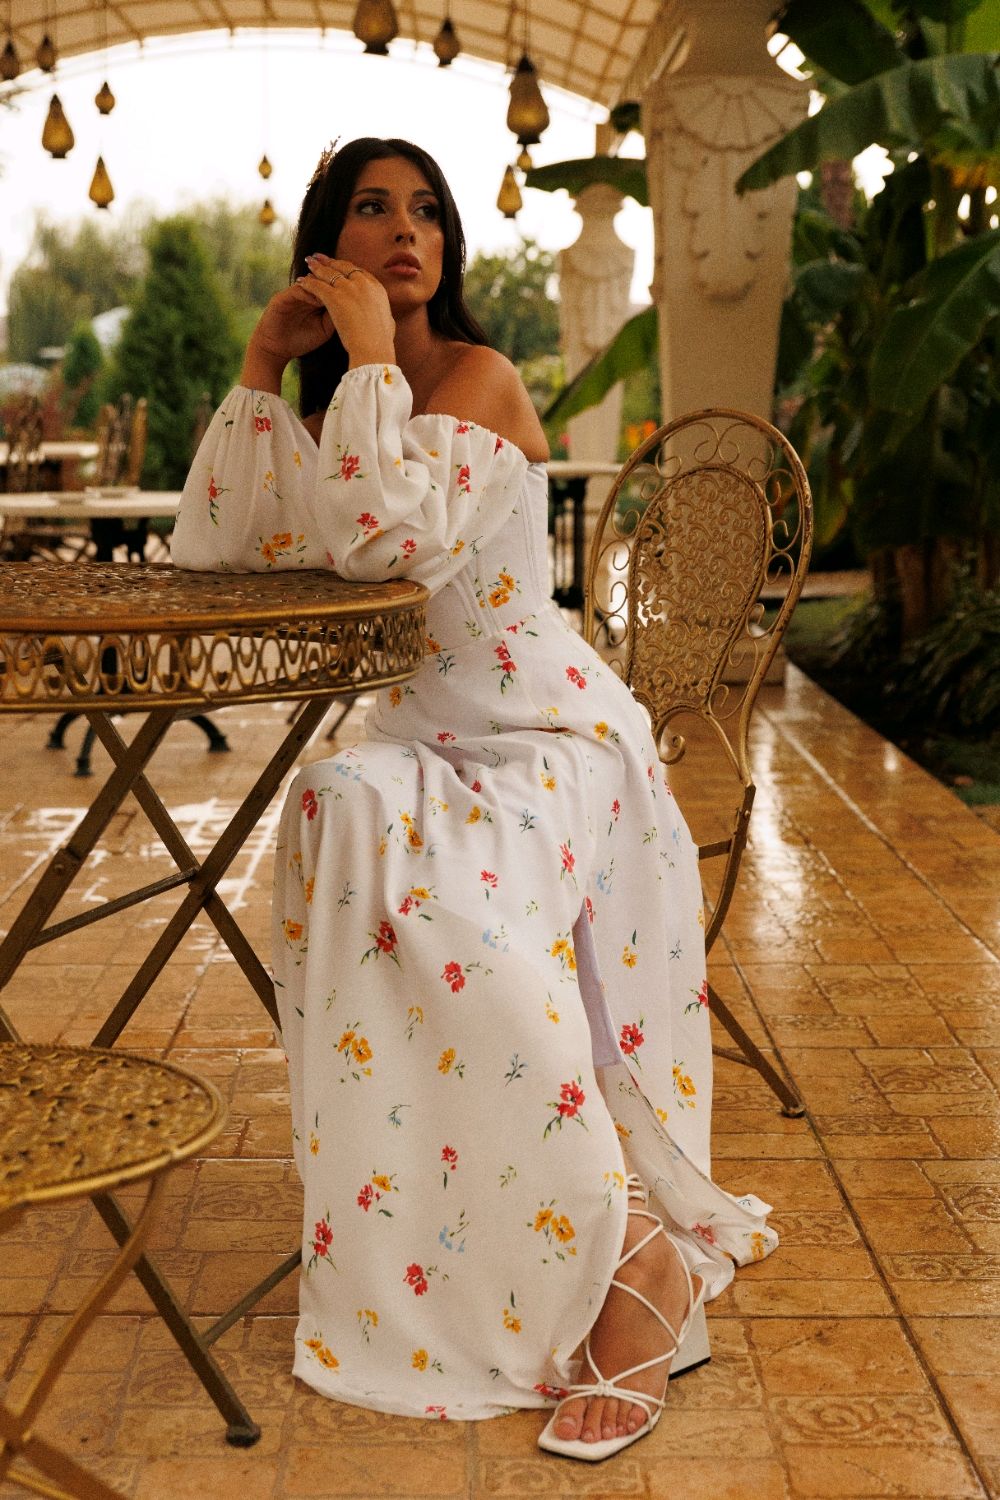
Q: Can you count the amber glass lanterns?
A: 12